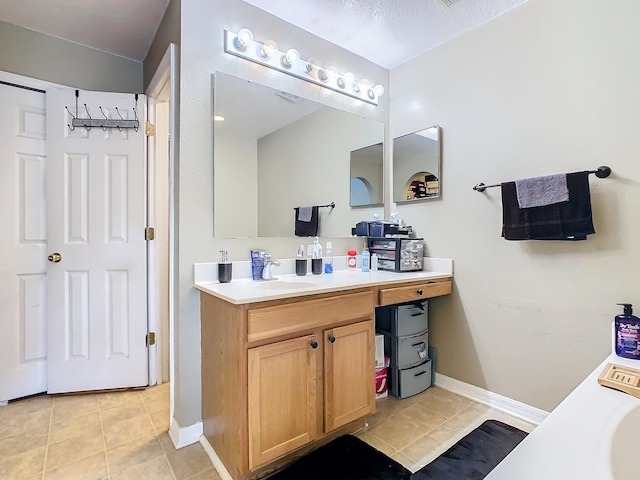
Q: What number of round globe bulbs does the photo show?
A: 8